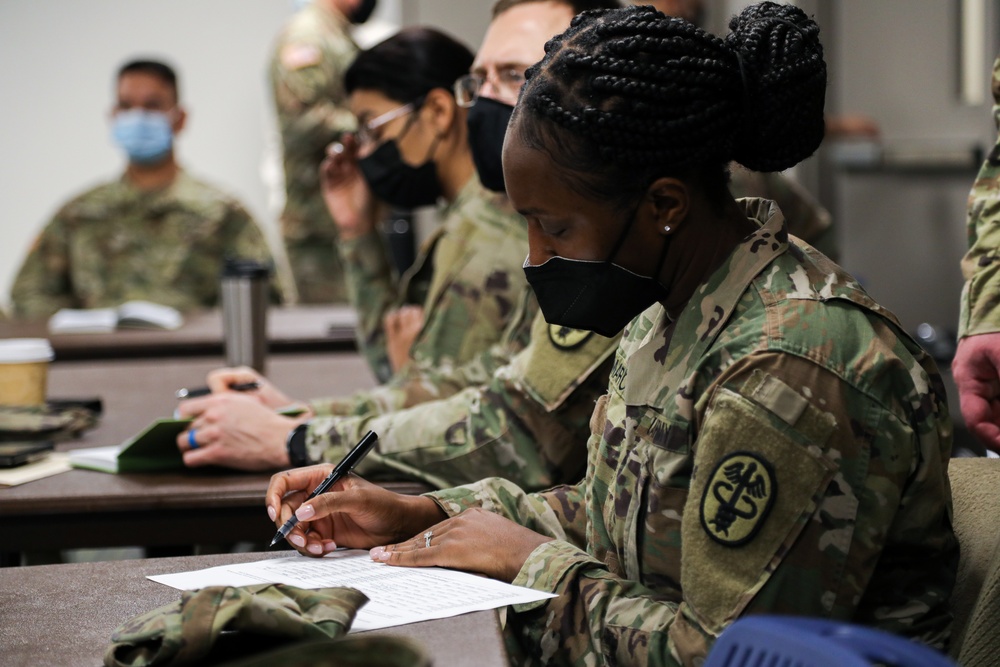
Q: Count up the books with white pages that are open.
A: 2